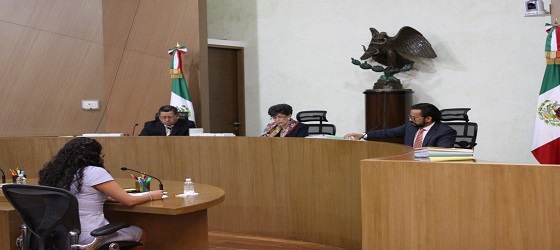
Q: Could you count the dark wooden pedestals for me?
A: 1